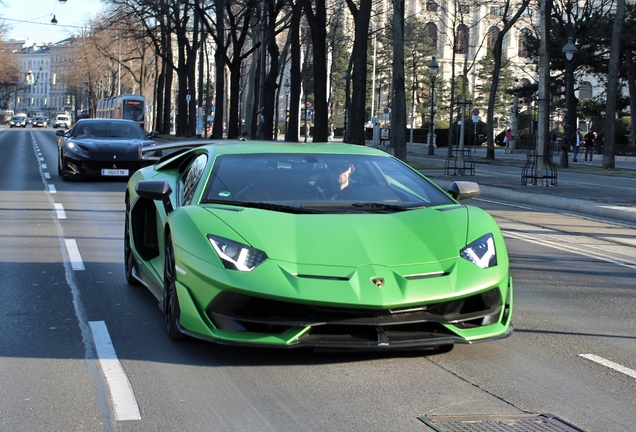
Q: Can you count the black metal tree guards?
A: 2